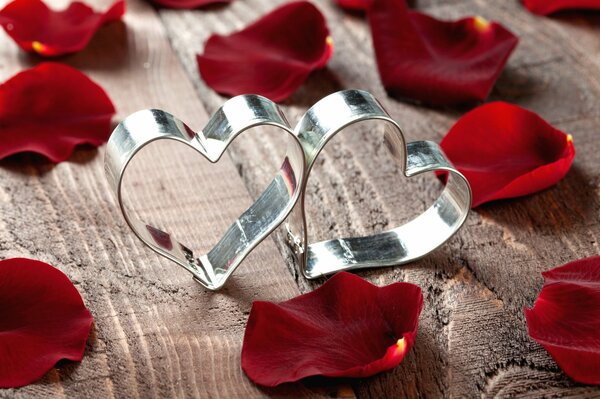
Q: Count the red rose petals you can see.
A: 11